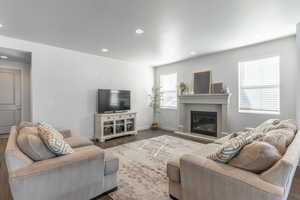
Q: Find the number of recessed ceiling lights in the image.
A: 5